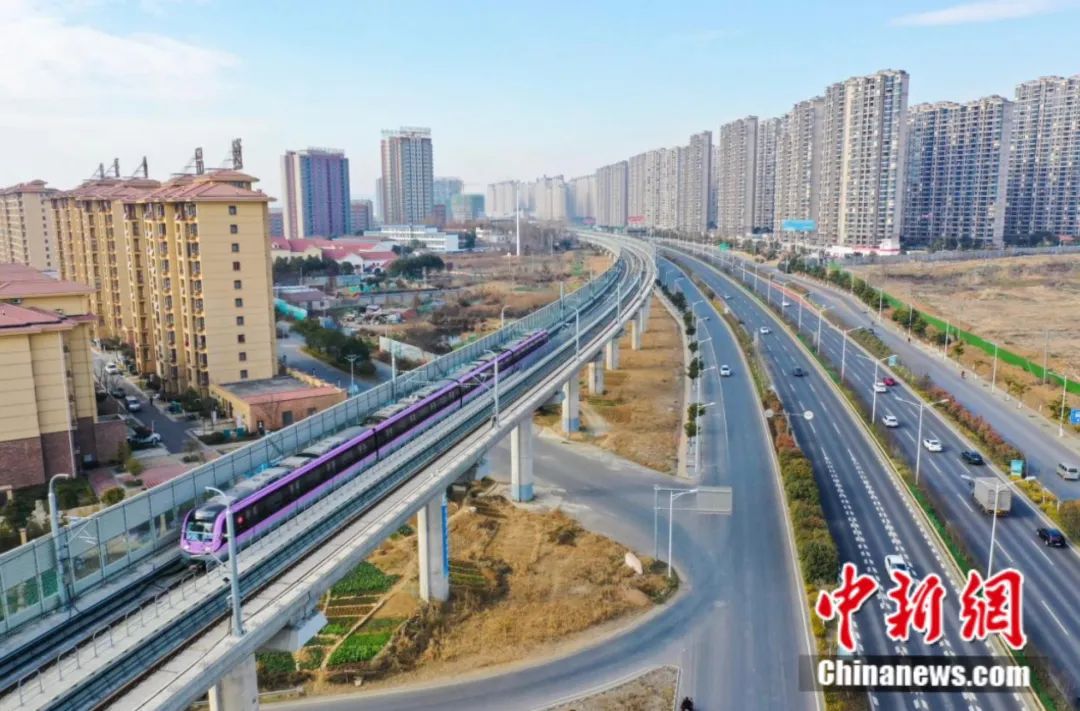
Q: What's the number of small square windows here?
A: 10